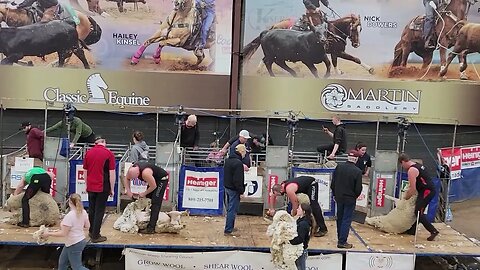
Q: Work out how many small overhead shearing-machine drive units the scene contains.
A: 4